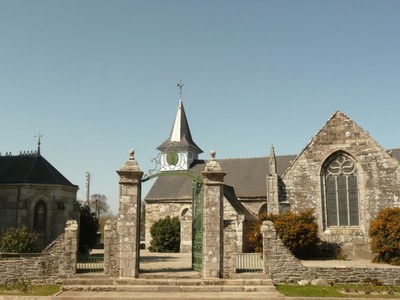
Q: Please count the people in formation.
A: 0